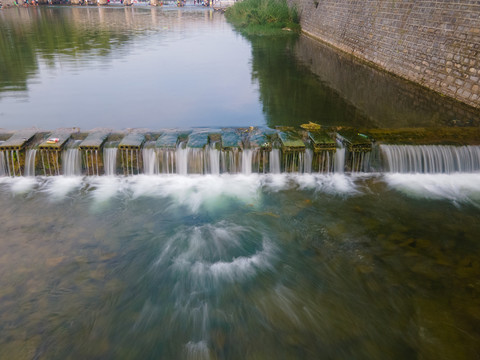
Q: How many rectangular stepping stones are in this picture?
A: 11